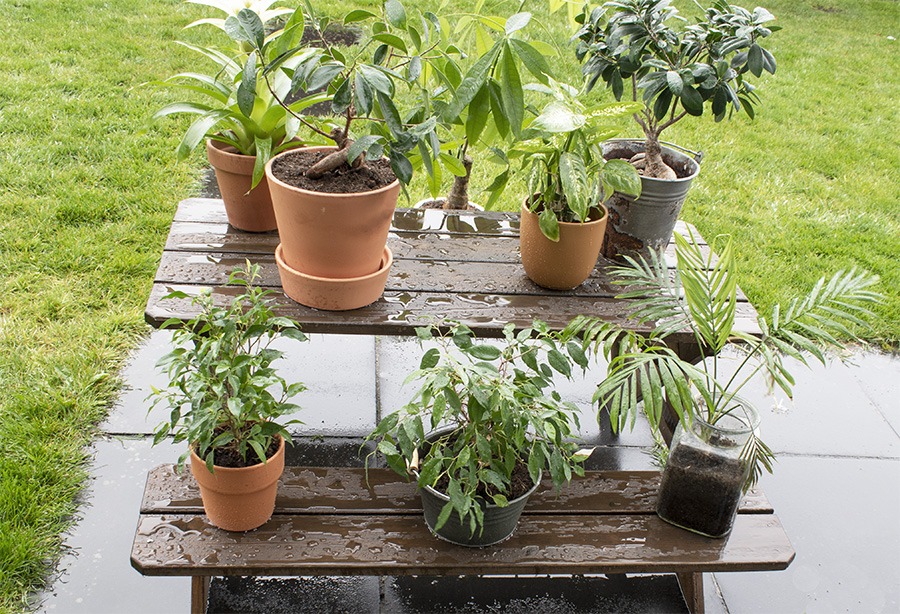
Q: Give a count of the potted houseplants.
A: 8